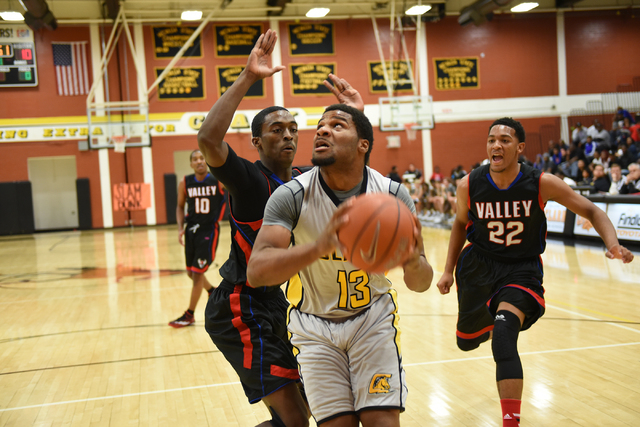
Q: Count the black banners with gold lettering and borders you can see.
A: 8